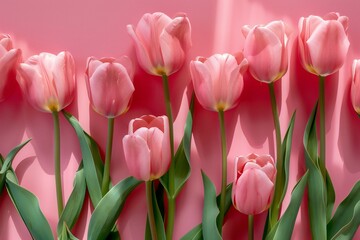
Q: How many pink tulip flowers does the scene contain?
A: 10